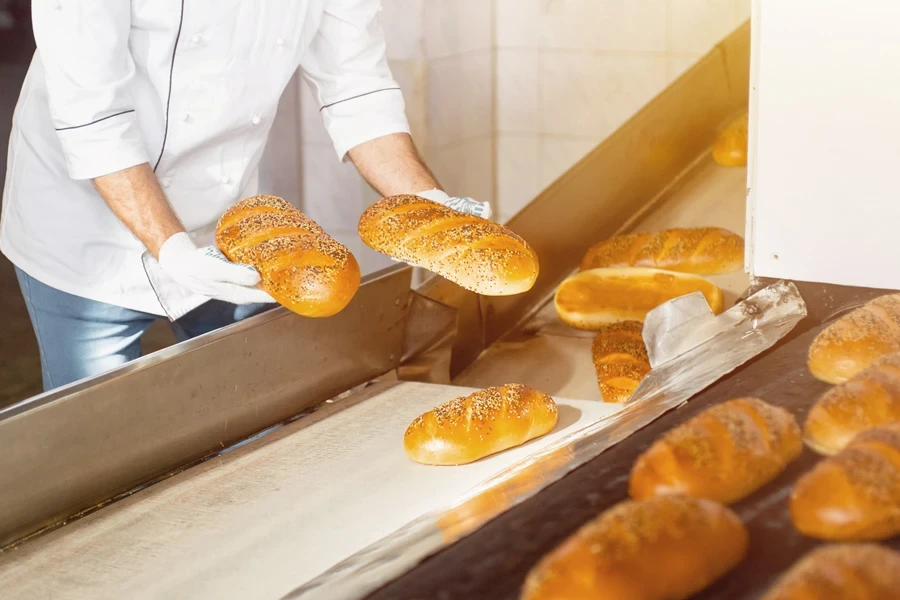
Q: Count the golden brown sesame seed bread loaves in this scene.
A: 13